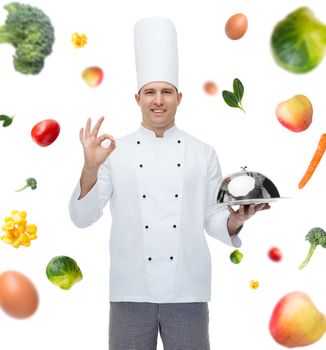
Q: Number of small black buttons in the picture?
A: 10